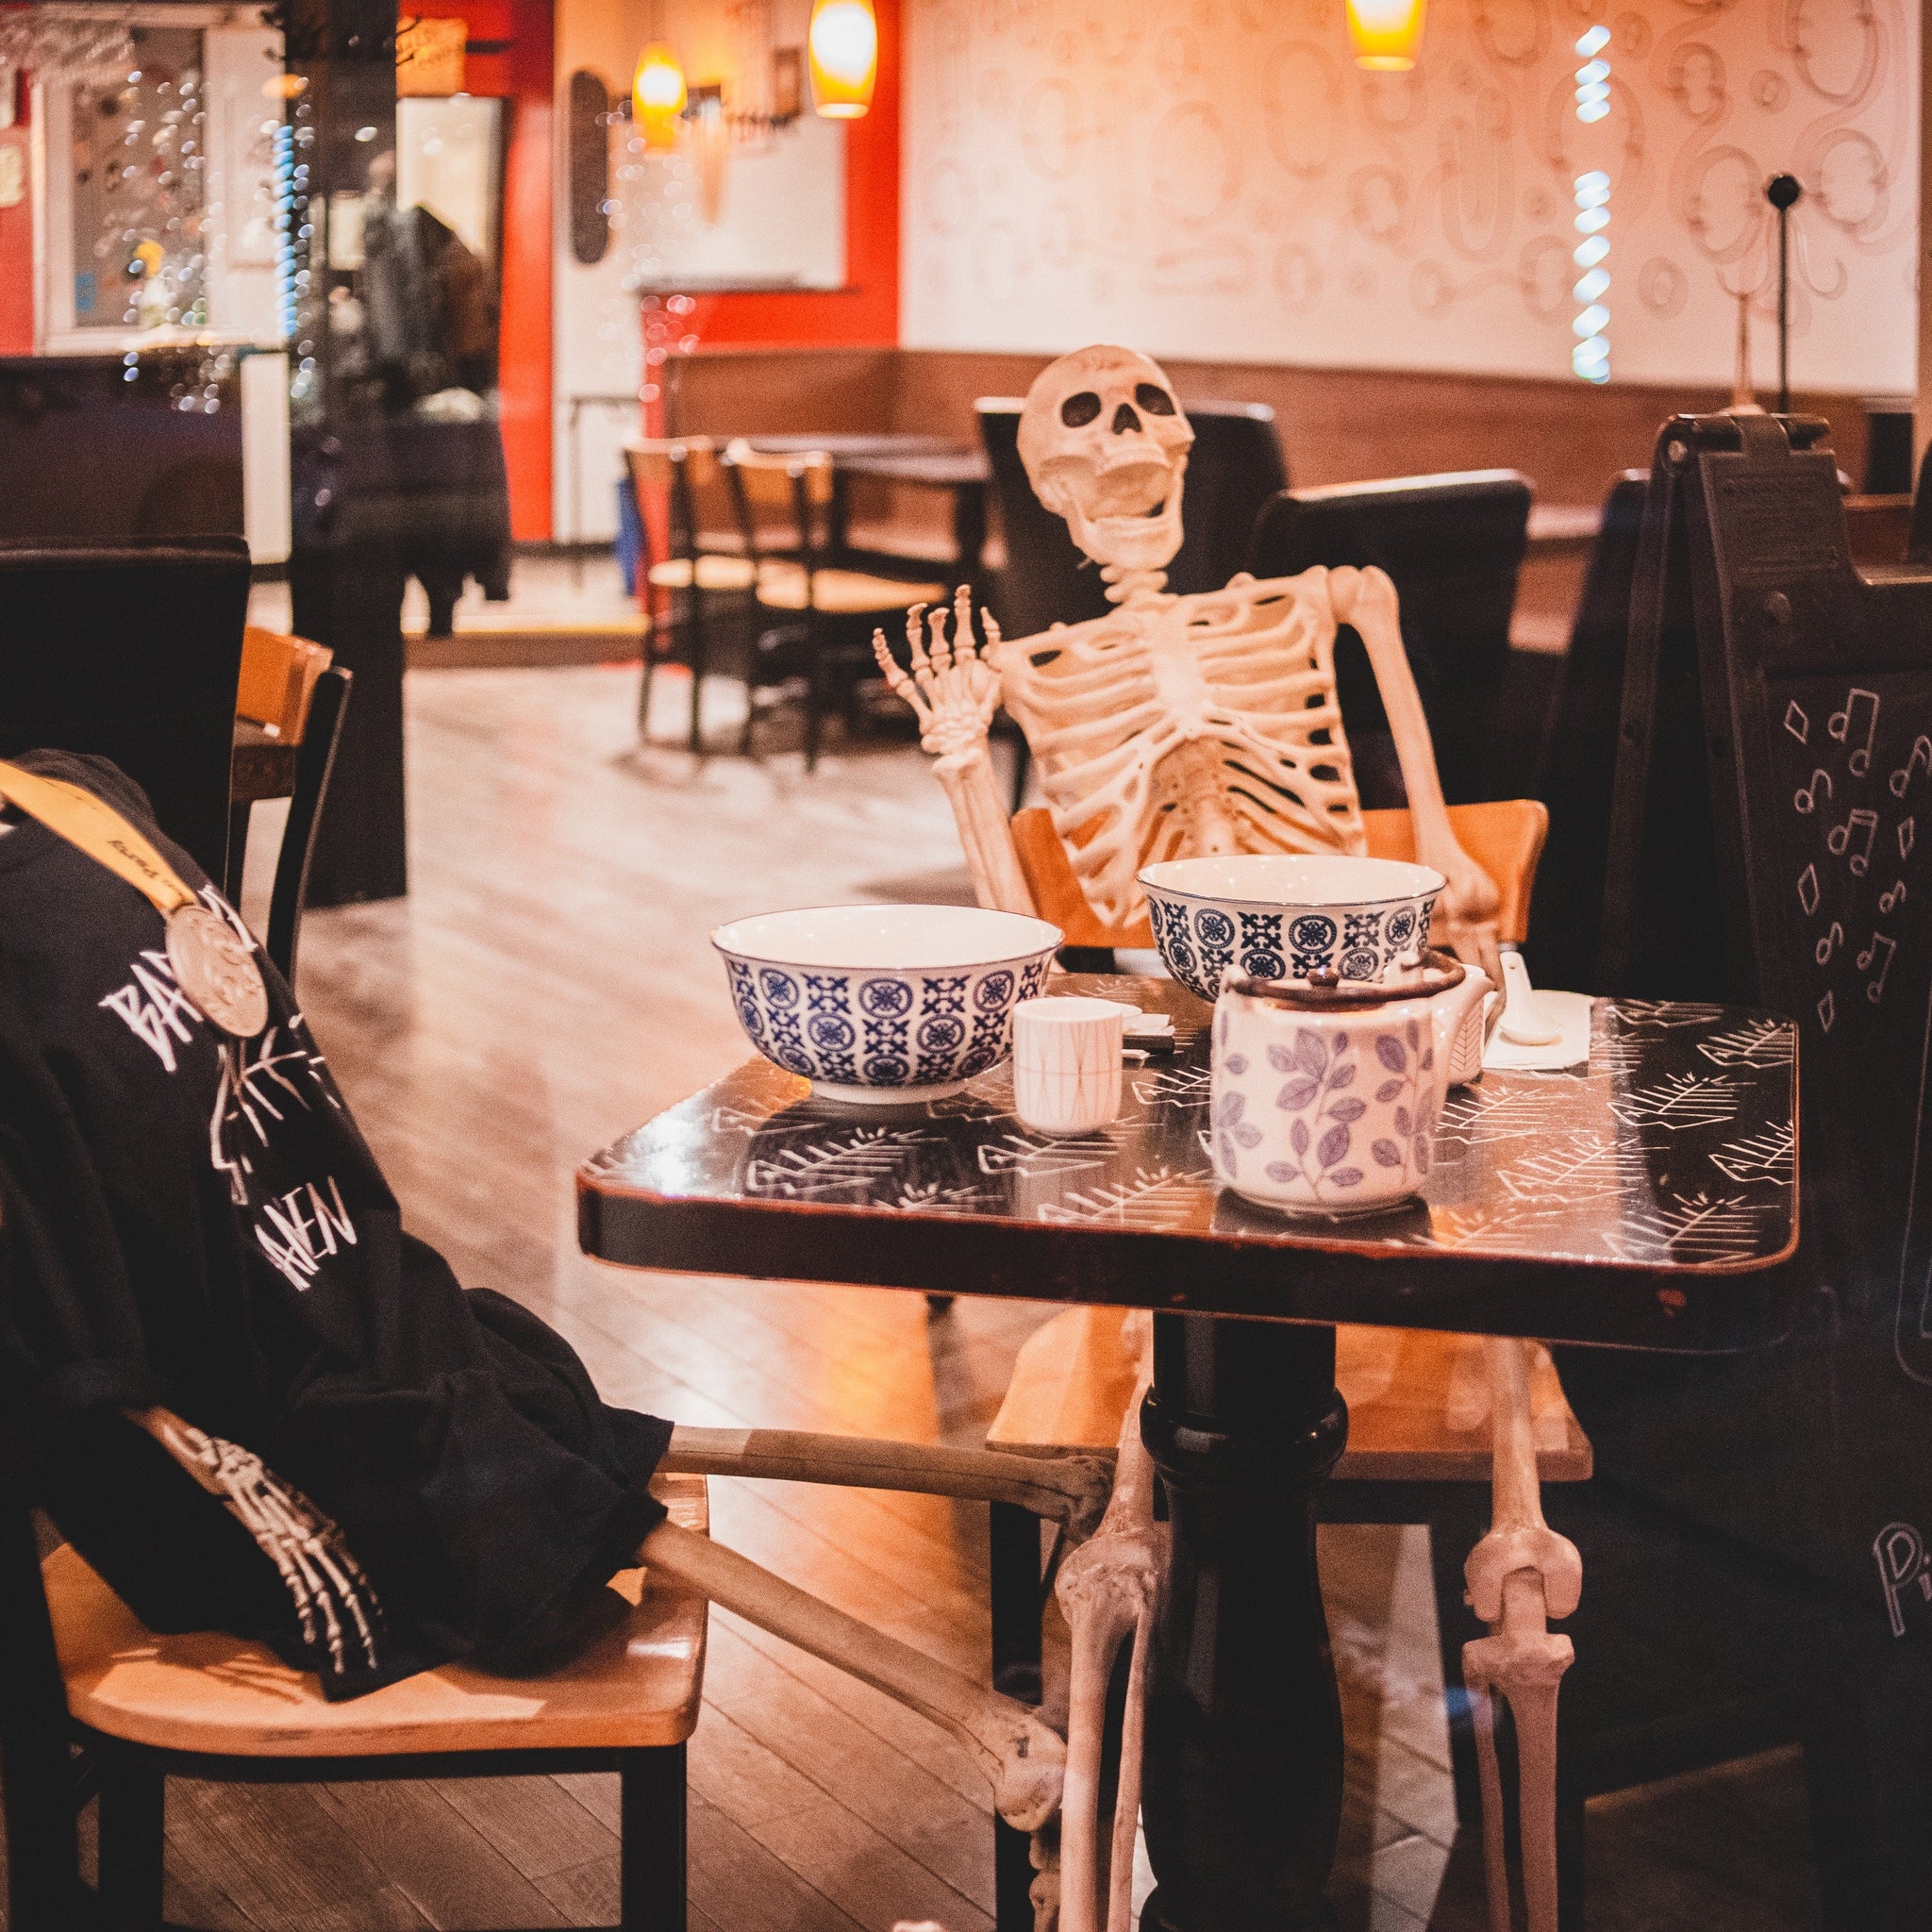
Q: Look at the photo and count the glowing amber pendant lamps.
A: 3